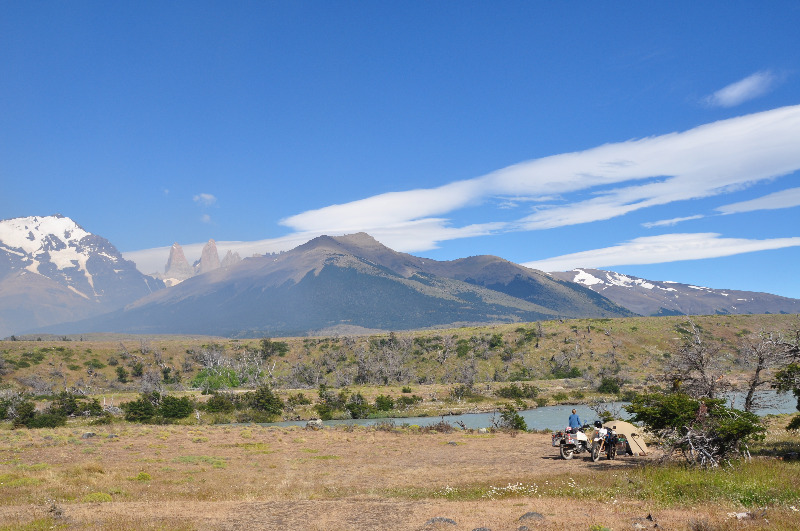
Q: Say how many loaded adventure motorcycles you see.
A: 2